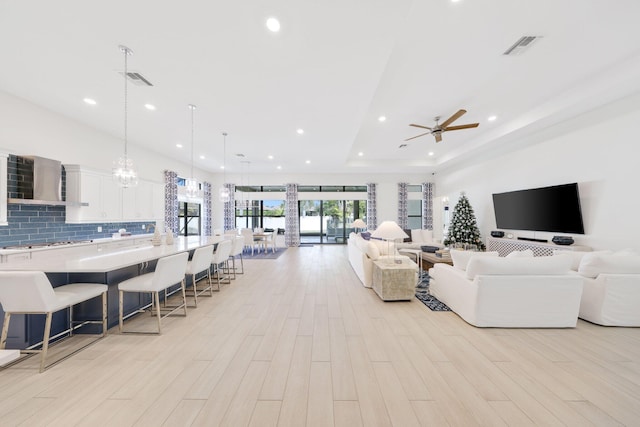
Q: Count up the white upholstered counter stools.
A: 5